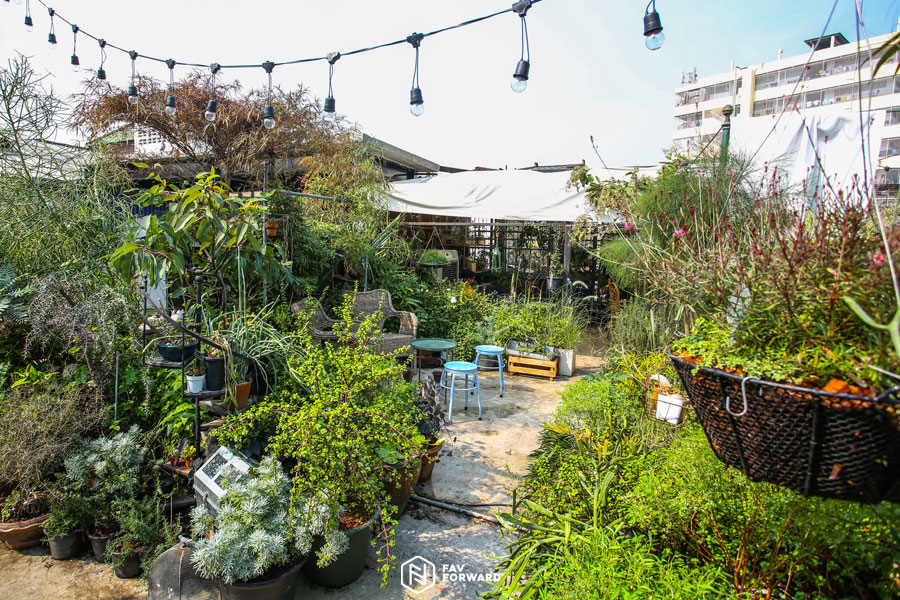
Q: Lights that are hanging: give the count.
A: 12